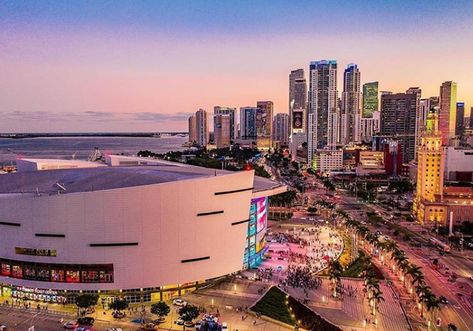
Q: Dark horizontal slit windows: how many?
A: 7